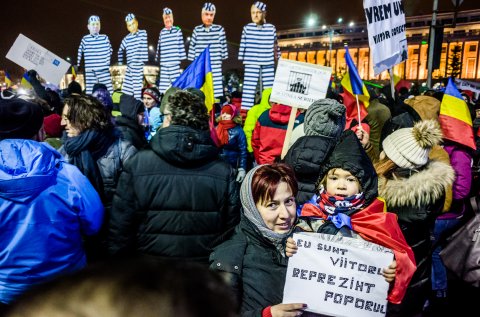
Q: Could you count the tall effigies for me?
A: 5